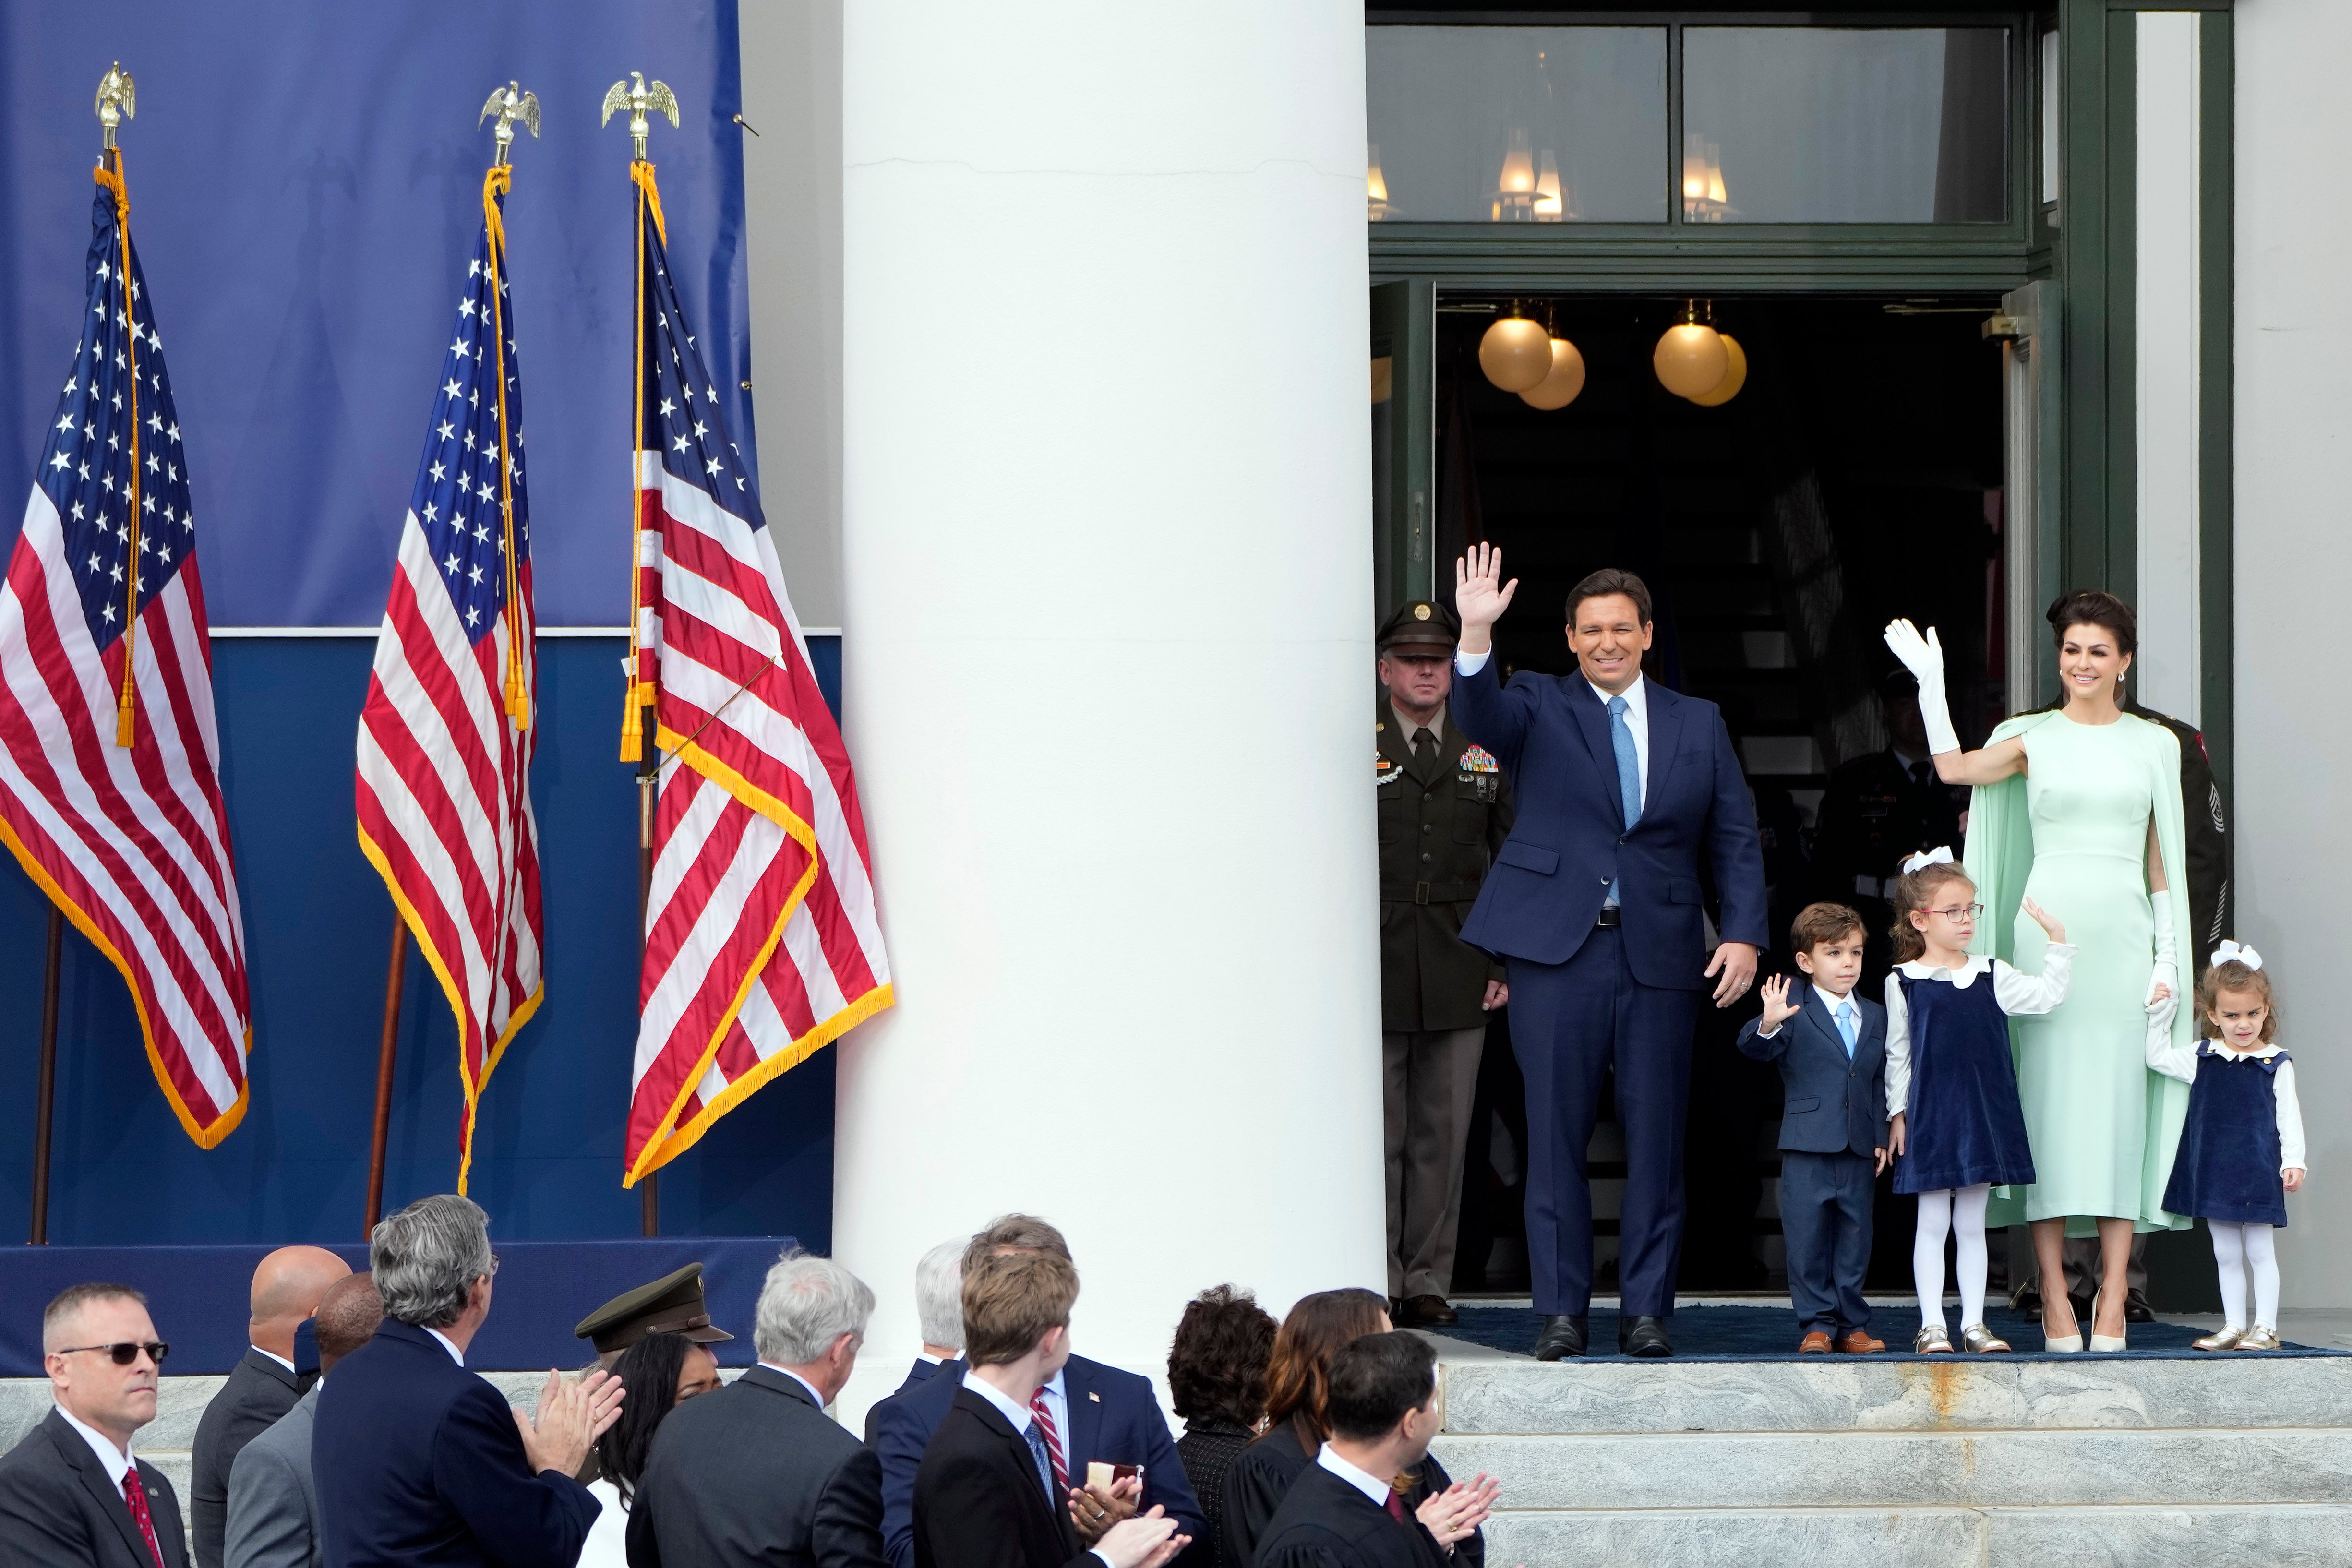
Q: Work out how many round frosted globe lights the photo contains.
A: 4